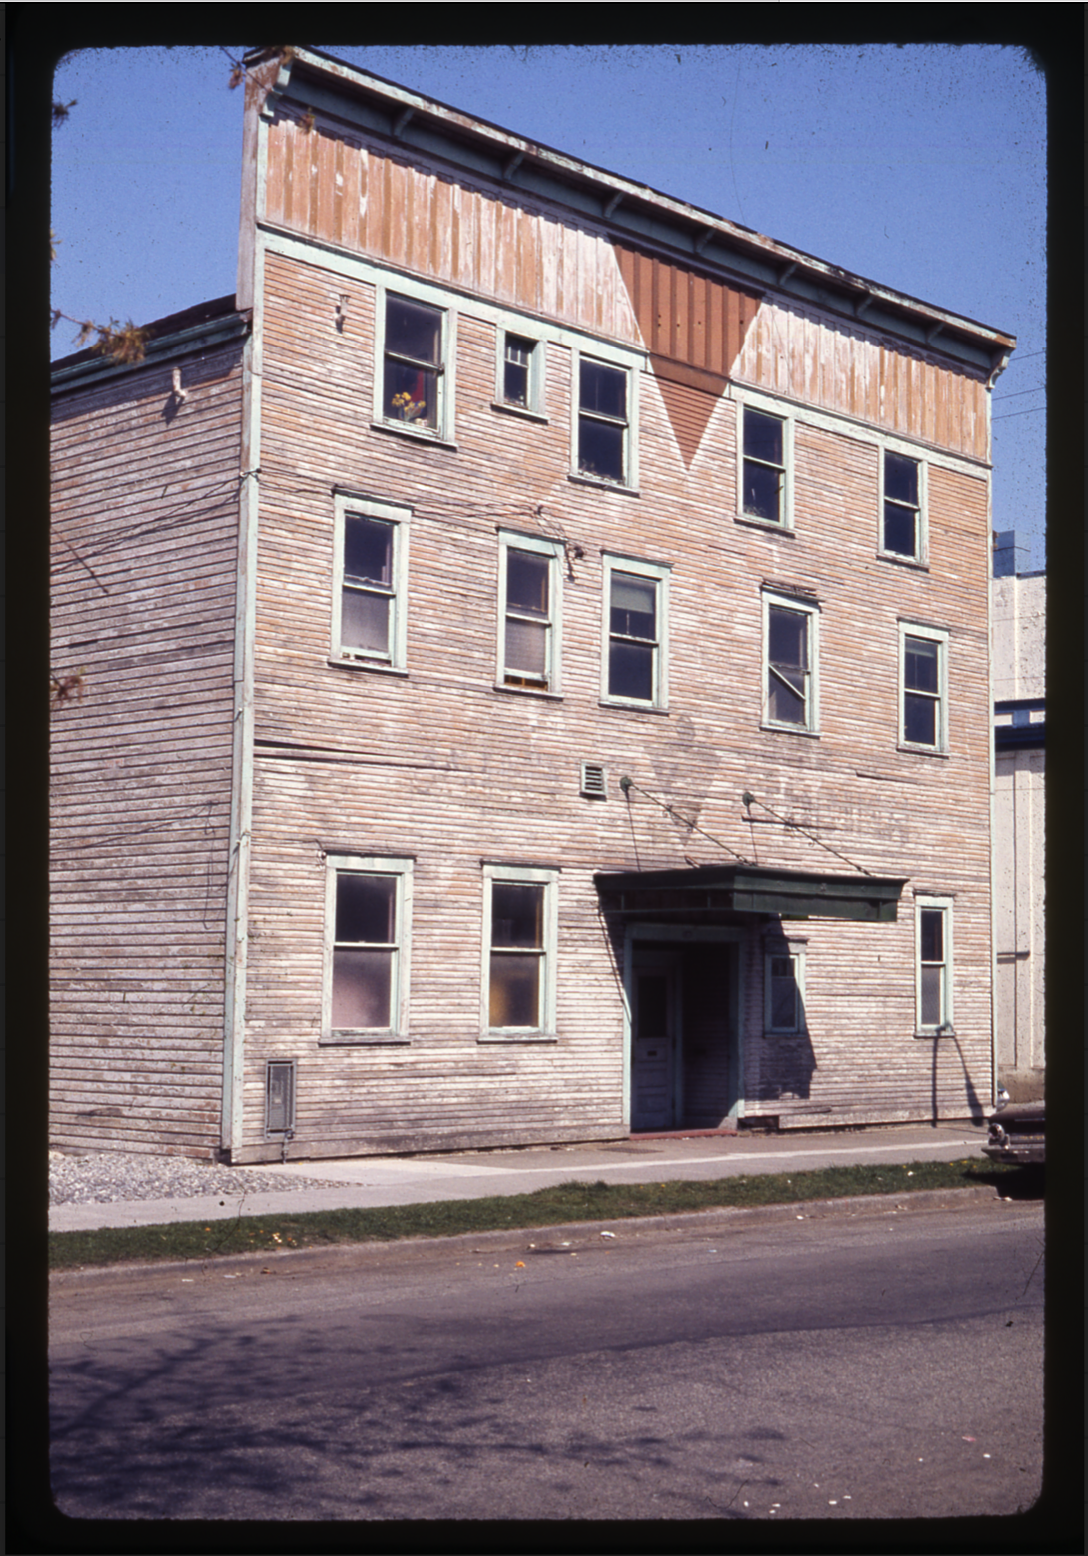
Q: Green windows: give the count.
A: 14